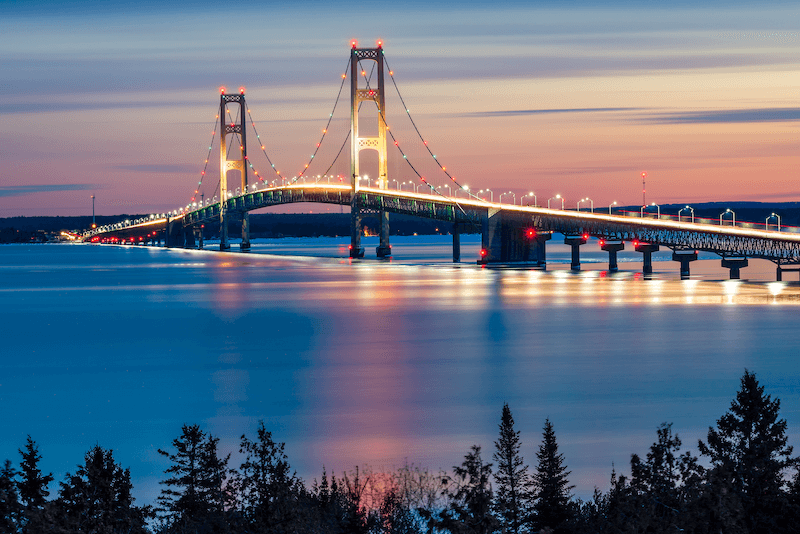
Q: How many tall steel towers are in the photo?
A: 2